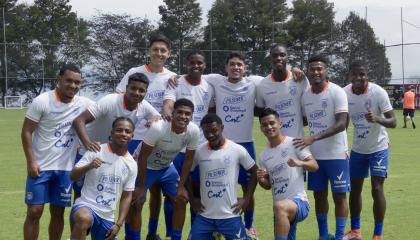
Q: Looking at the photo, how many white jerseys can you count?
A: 12